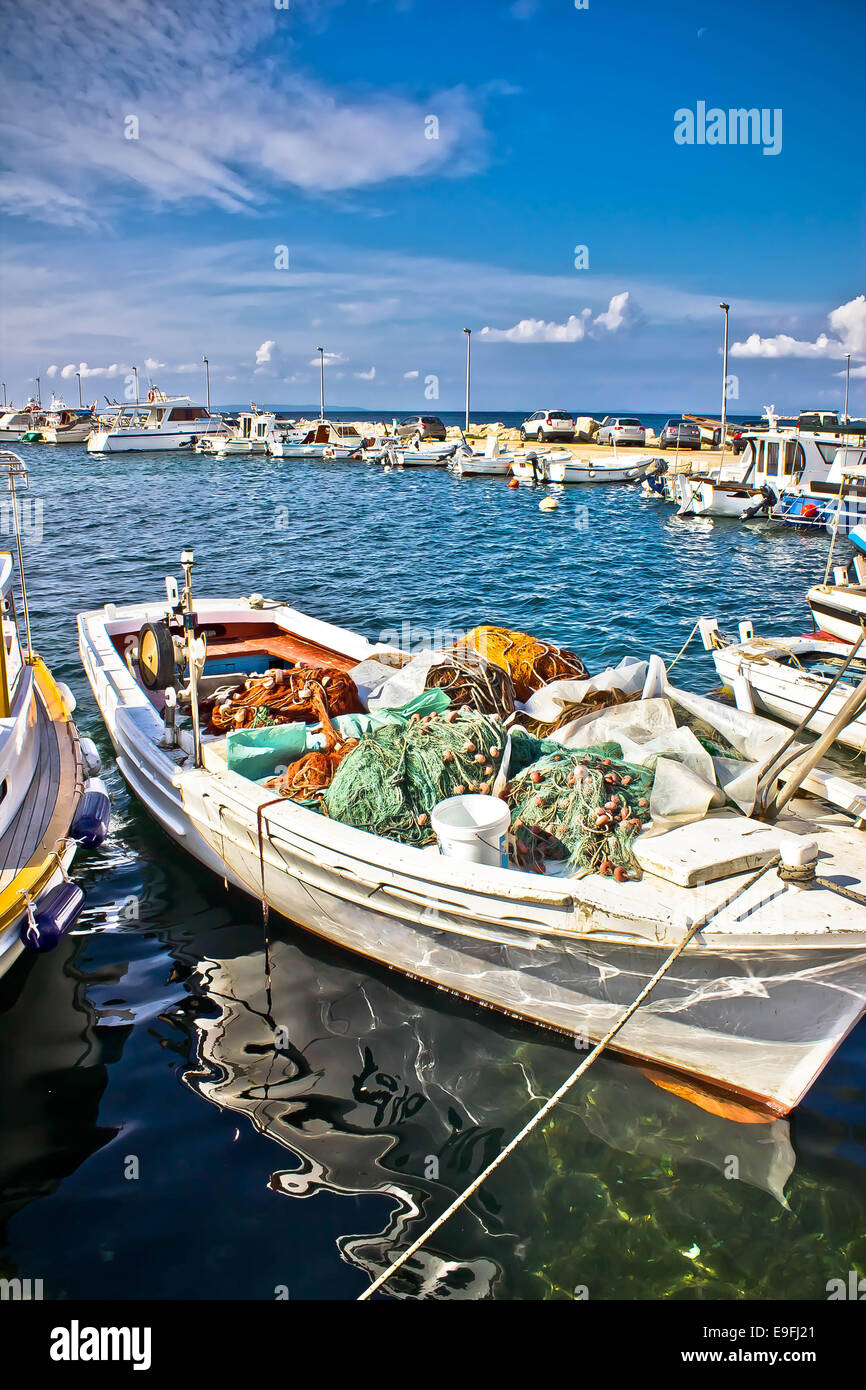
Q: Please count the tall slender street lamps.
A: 9